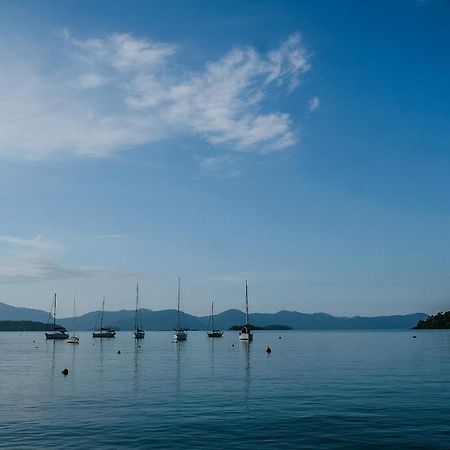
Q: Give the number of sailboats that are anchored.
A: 7